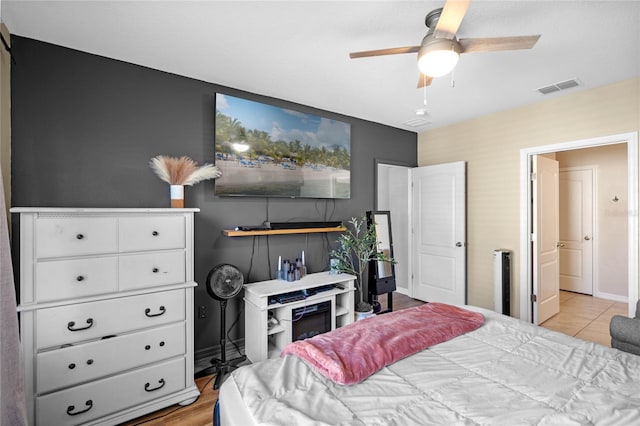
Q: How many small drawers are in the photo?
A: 4